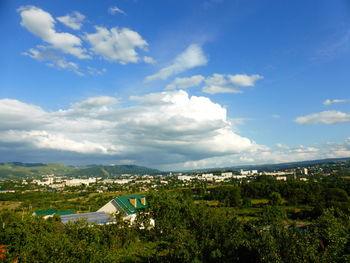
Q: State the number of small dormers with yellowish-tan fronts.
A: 2